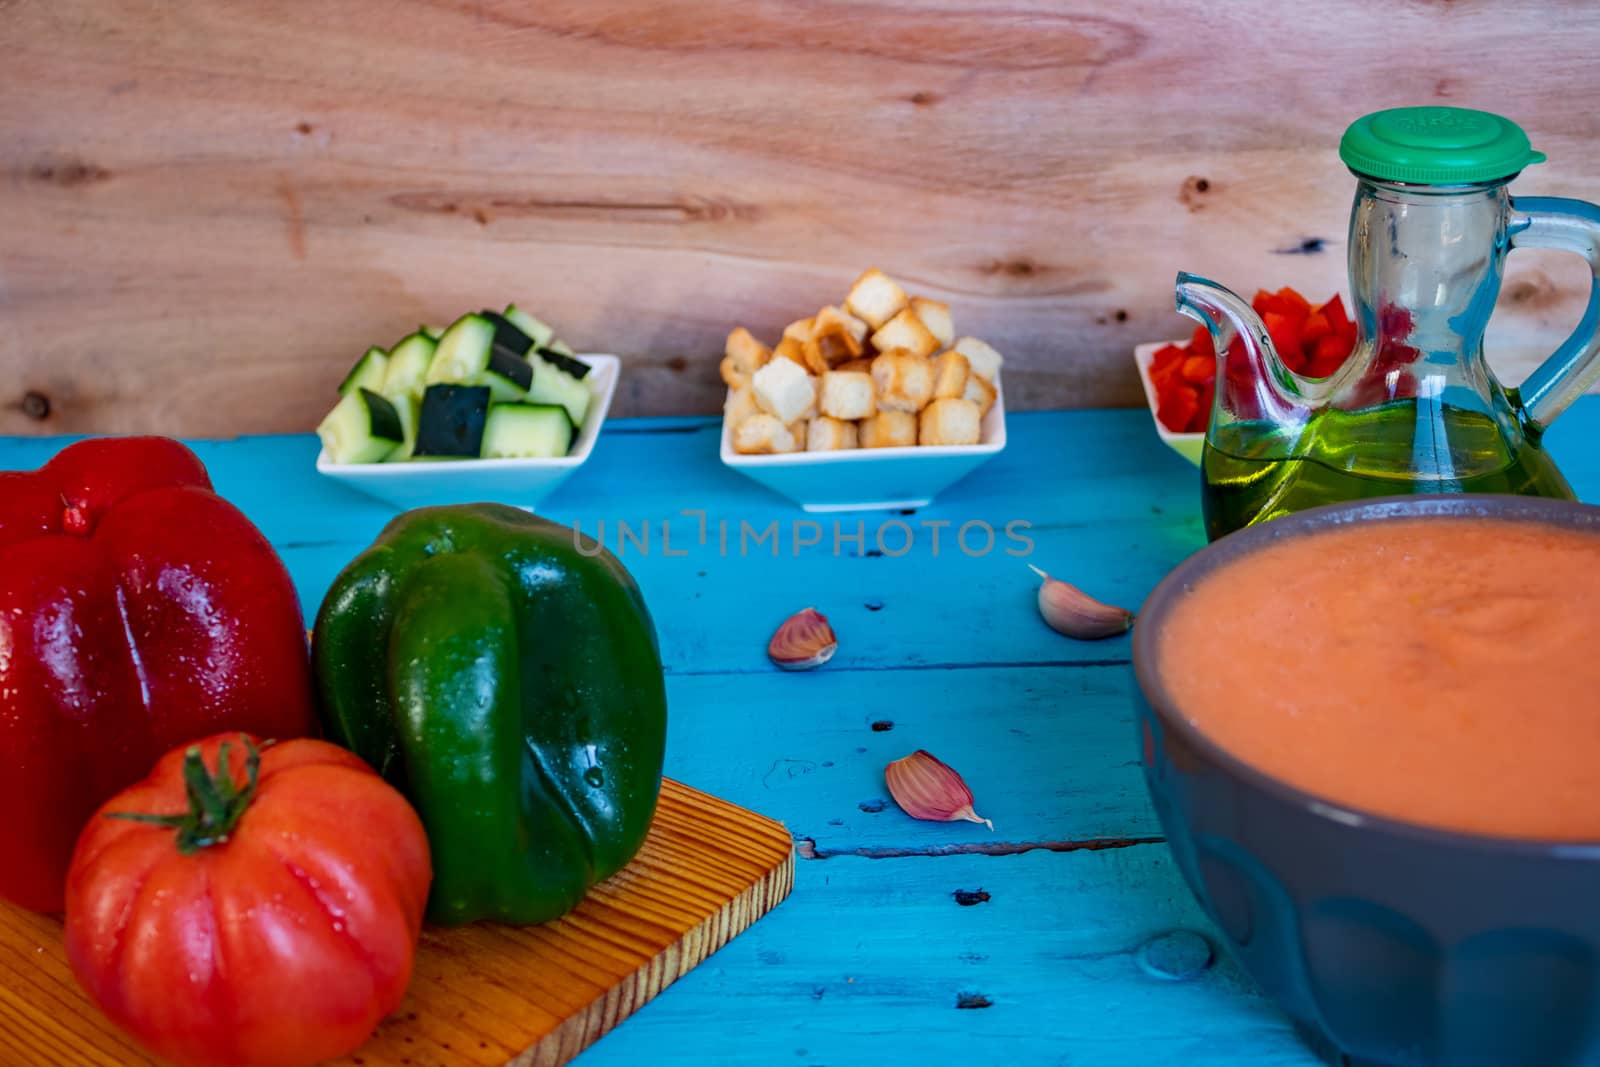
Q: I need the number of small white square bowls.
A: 3